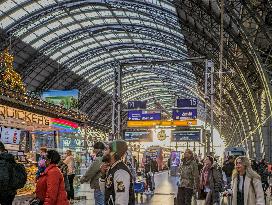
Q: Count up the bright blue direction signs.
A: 2